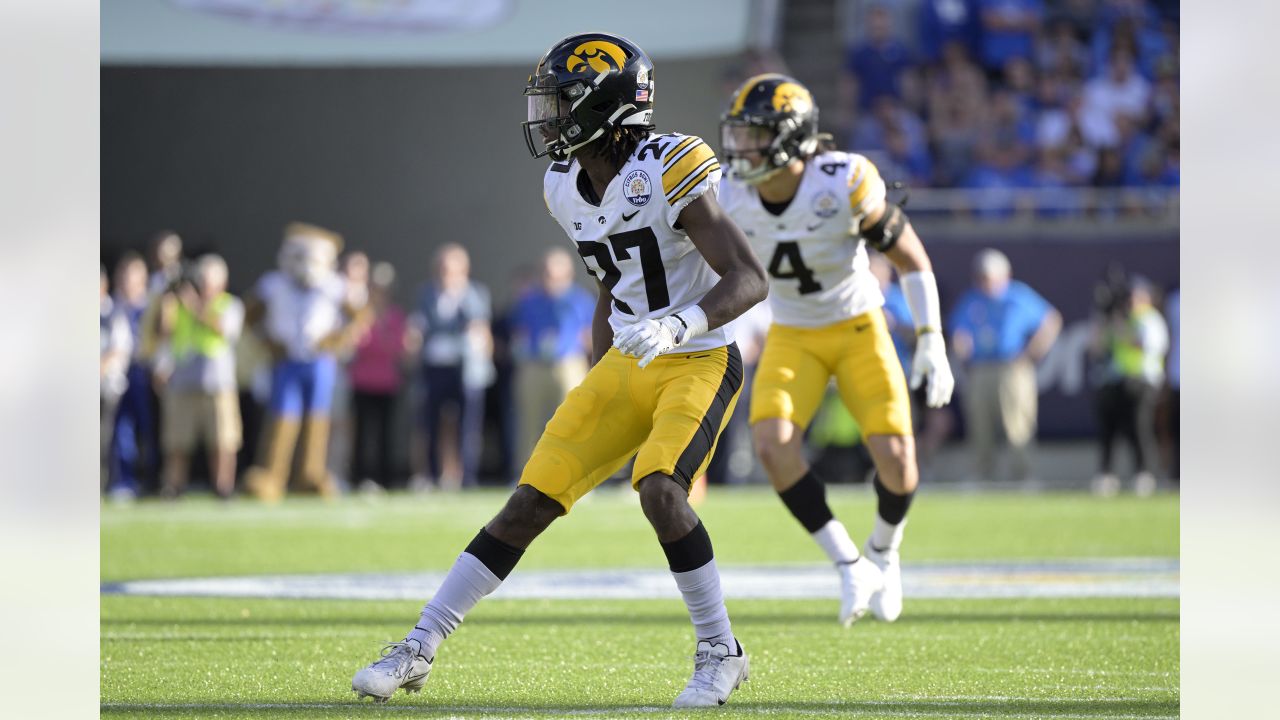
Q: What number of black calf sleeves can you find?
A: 4